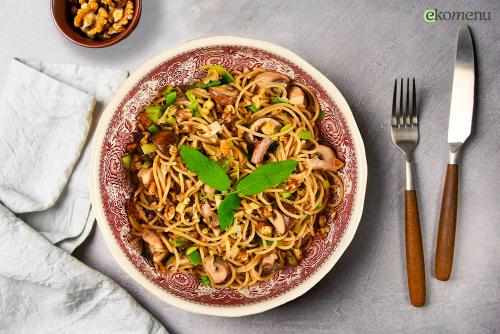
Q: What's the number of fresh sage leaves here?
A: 3